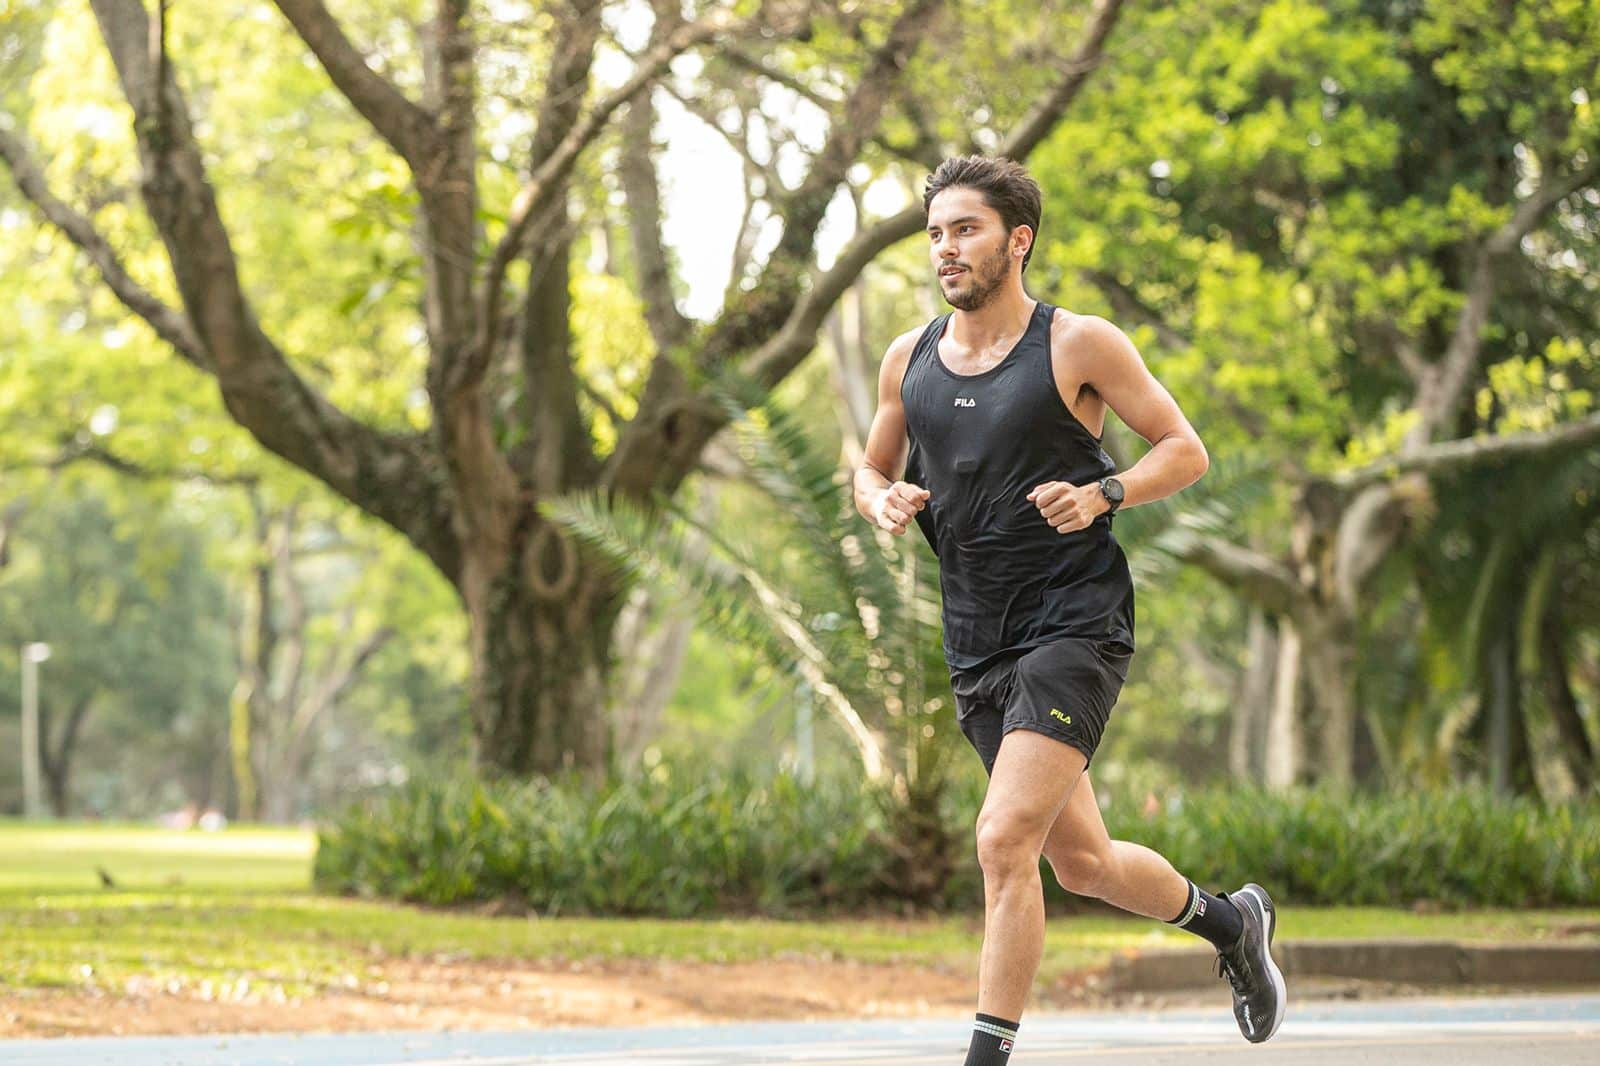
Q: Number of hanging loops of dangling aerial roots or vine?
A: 1